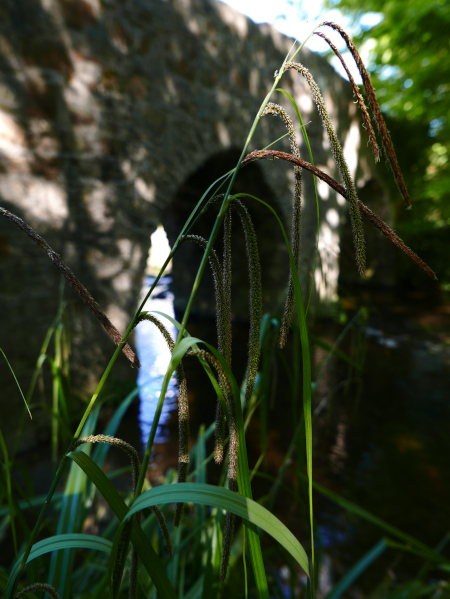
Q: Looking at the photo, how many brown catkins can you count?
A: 4